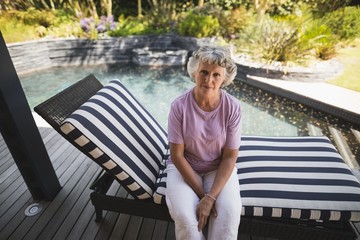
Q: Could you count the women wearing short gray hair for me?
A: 1